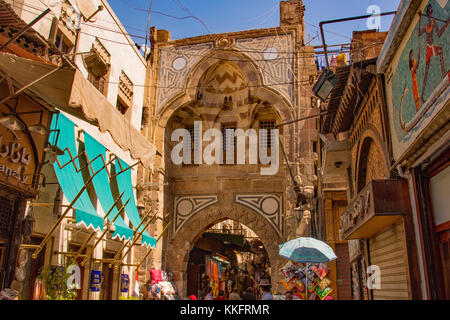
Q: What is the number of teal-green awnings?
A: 3